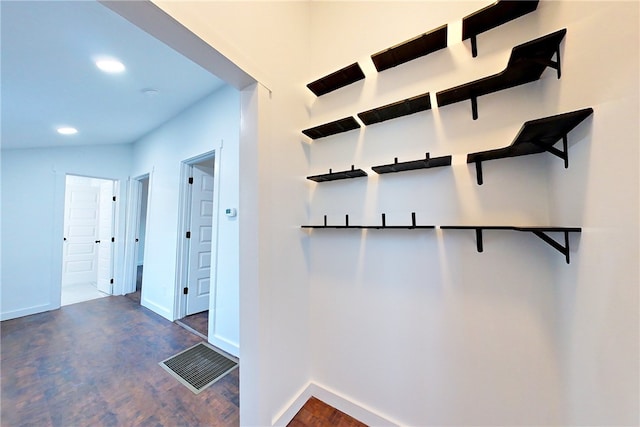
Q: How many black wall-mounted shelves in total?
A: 12